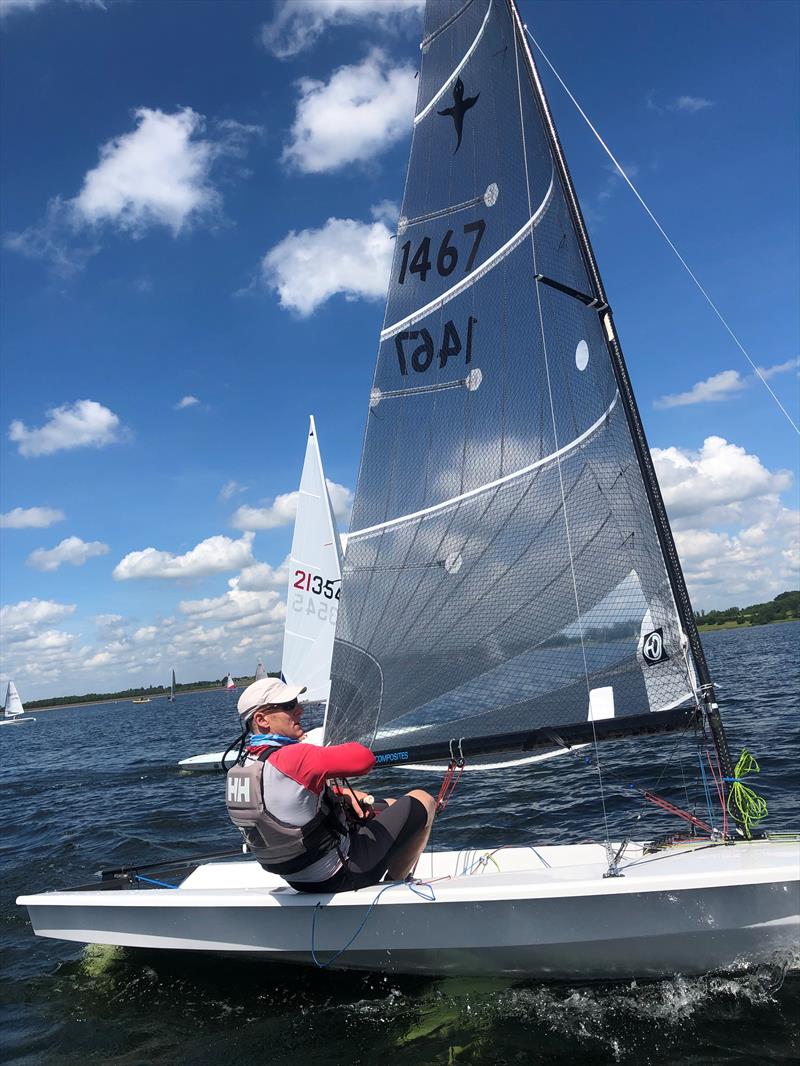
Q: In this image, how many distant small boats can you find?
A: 5